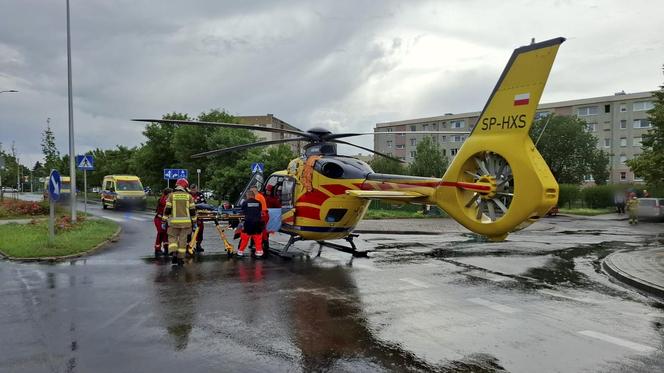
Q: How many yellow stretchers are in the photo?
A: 1